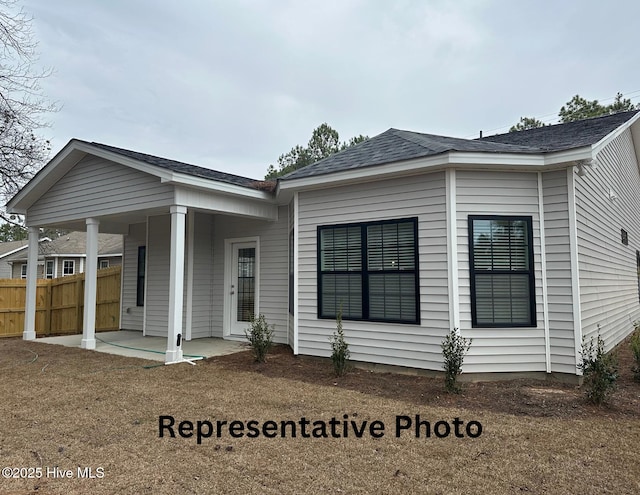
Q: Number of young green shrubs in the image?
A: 5